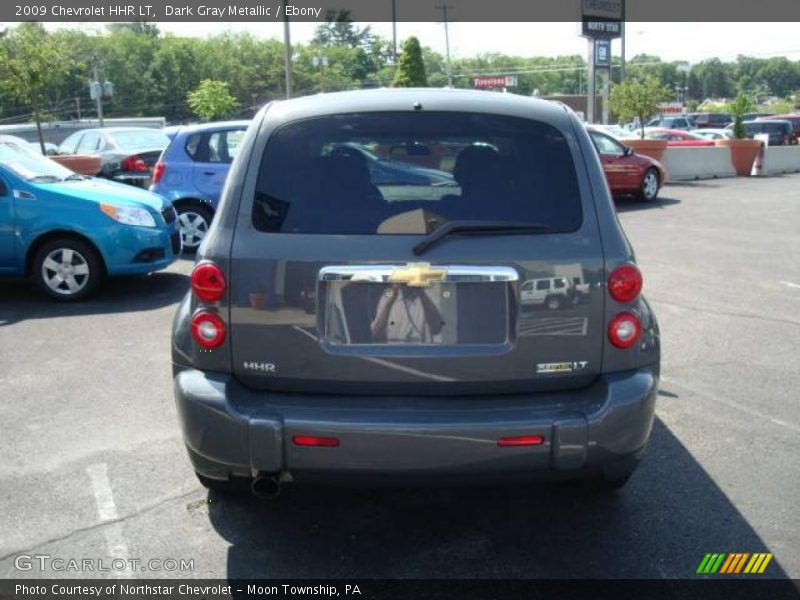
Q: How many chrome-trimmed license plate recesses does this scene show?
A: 1